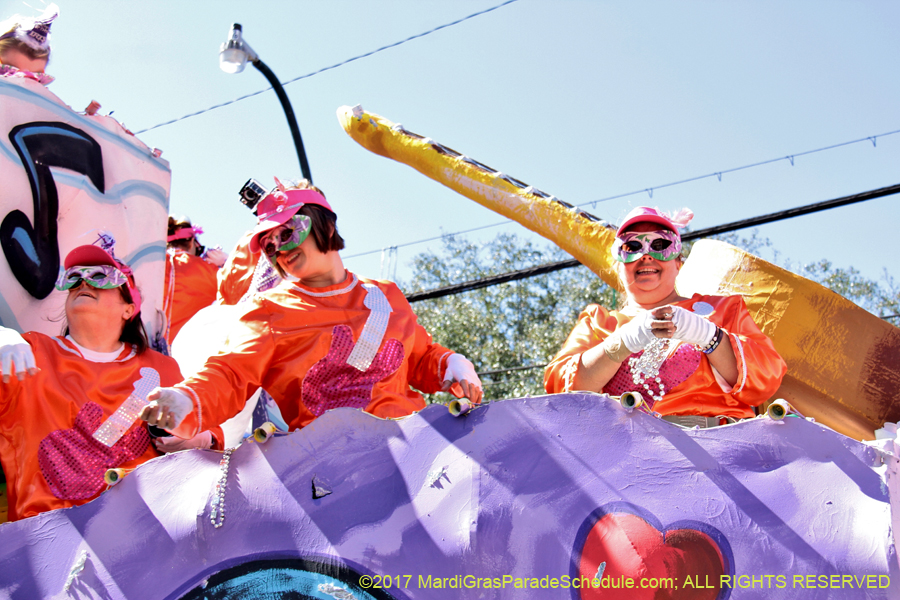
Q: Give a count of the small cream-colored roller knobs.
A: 5